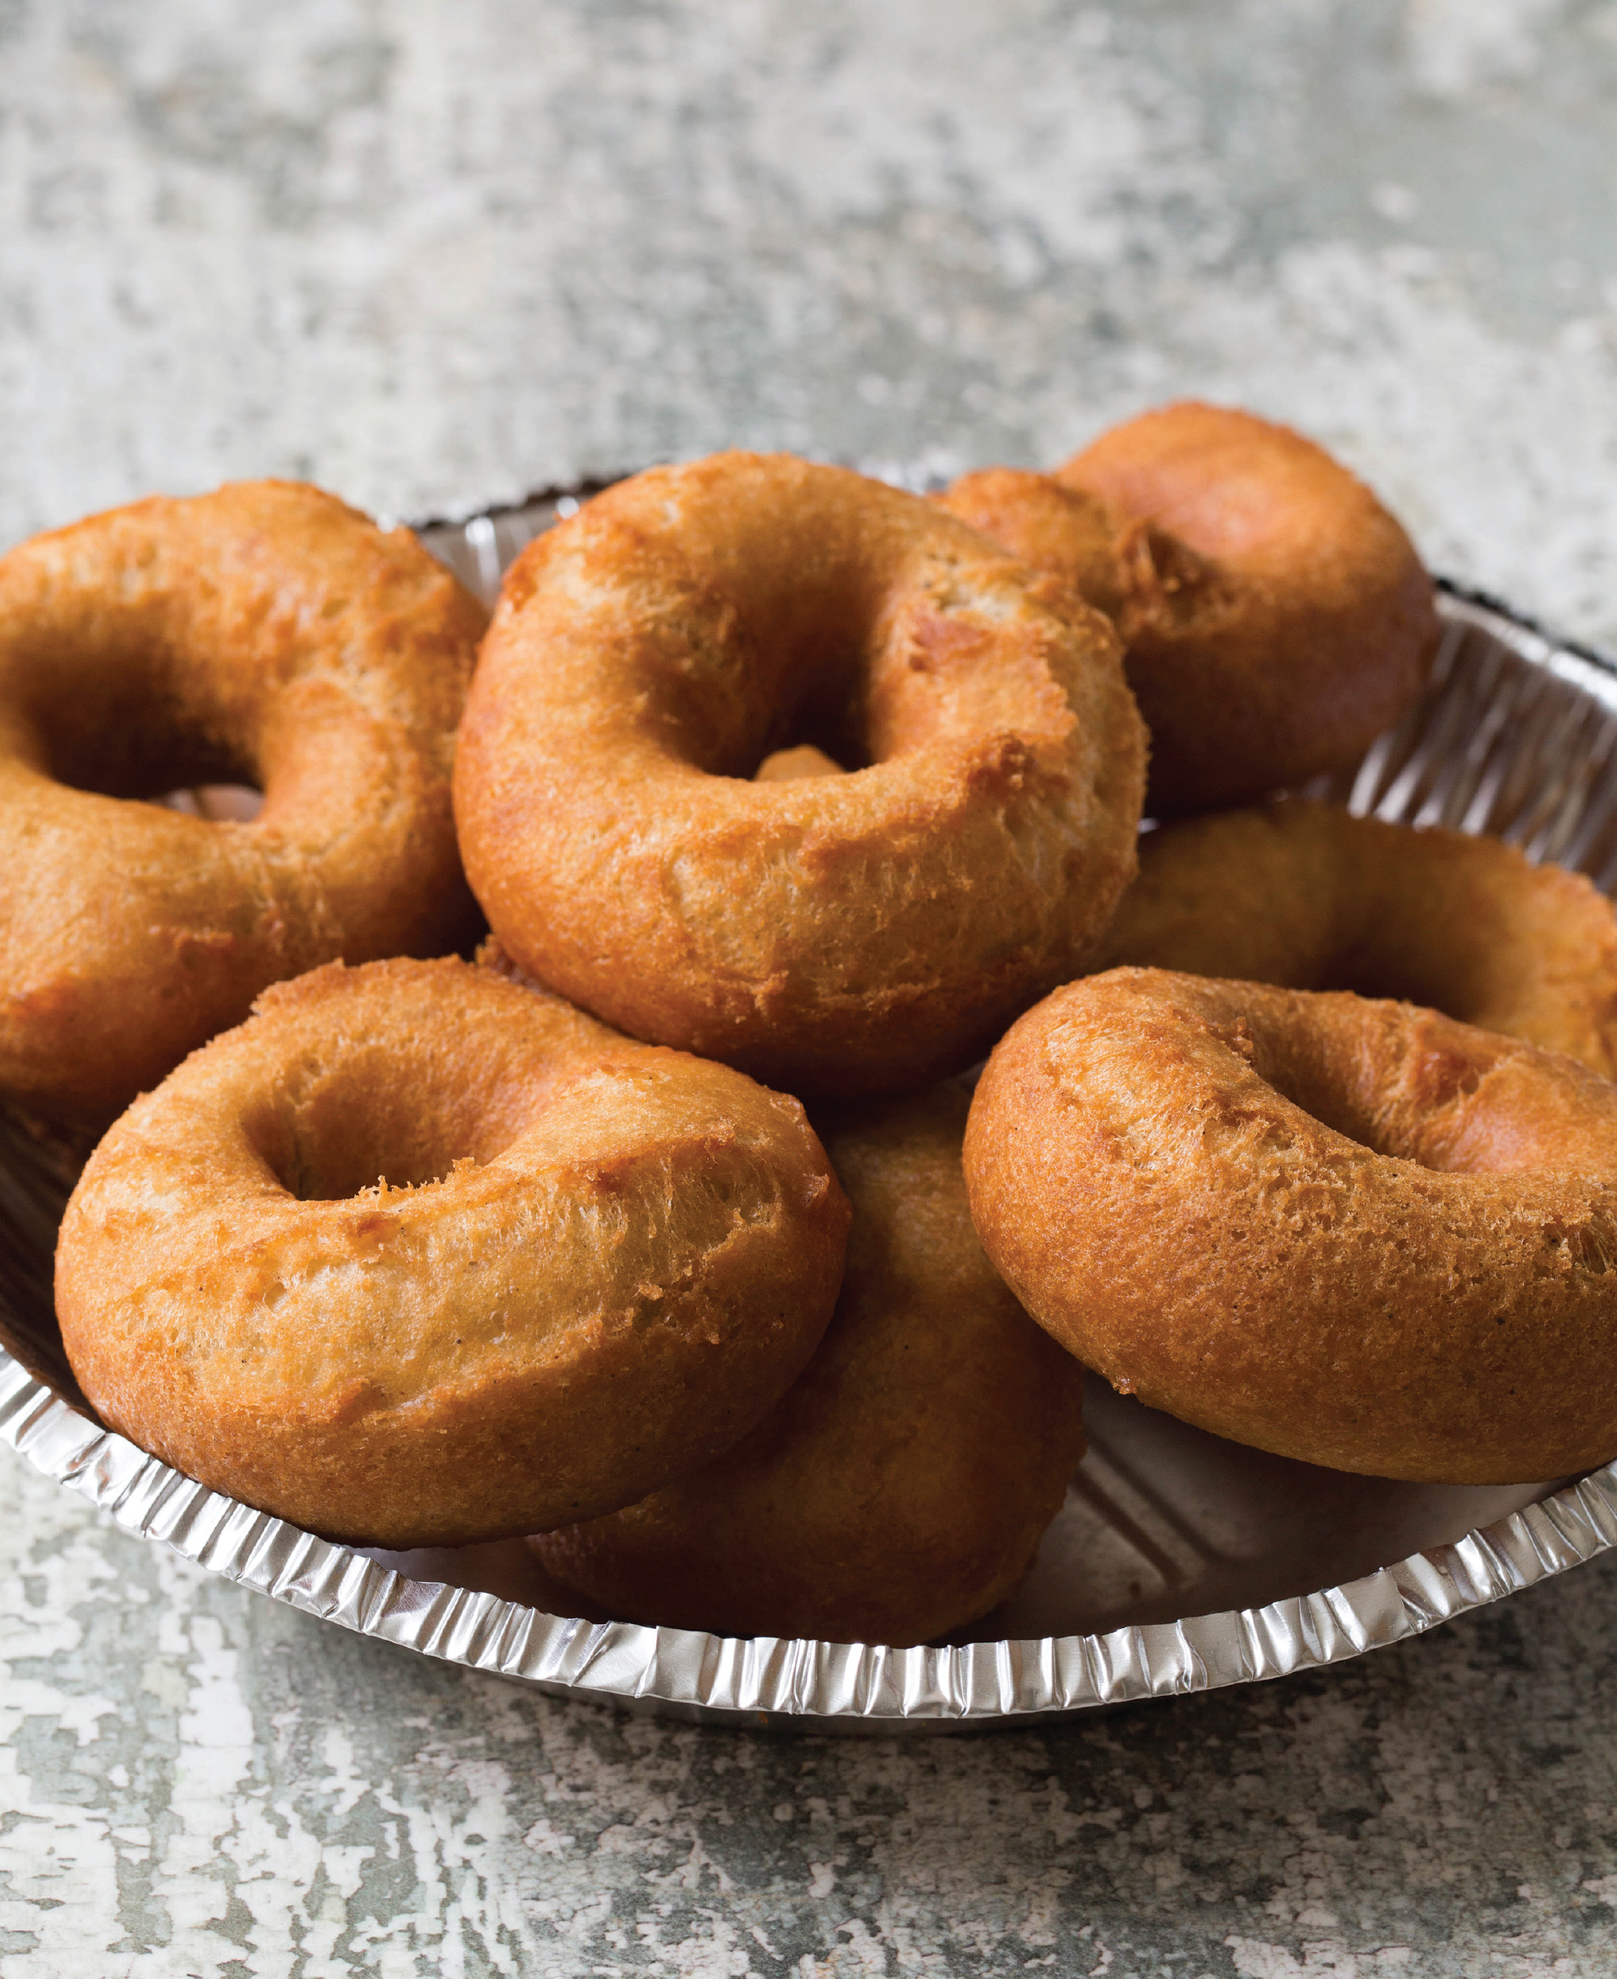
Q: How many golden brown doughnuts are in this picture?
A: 7